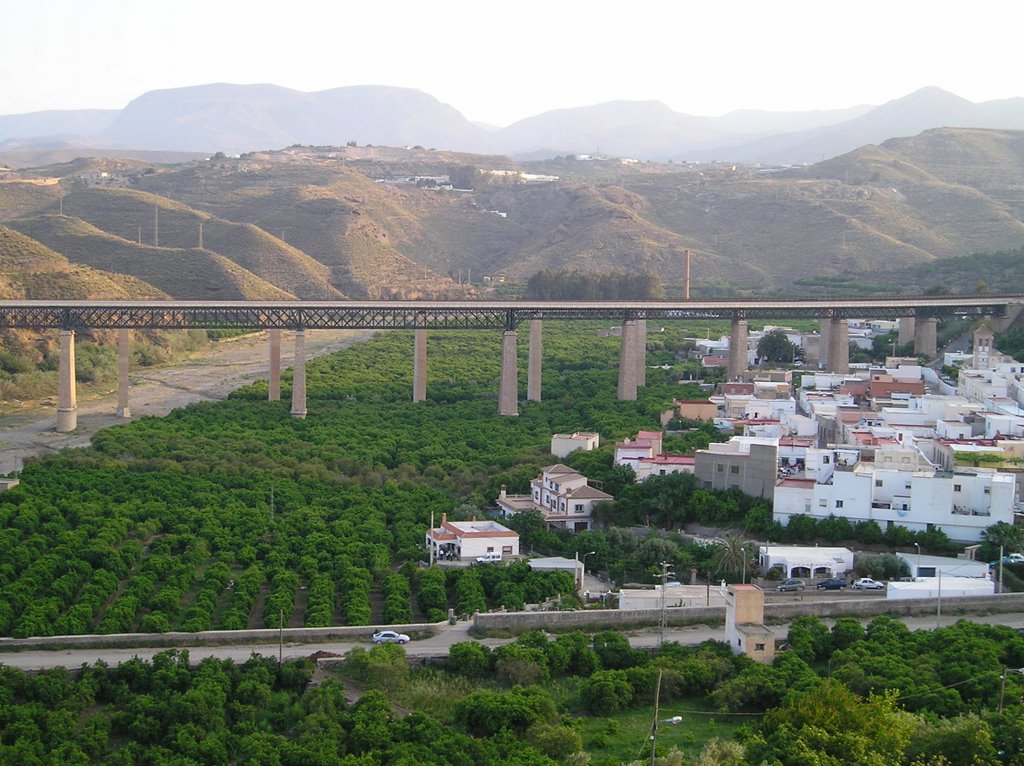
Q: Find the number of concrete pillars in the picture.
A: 14